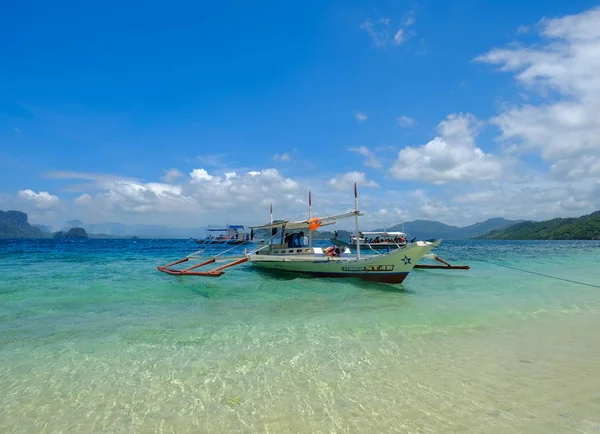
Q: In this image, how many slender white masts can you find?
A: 3